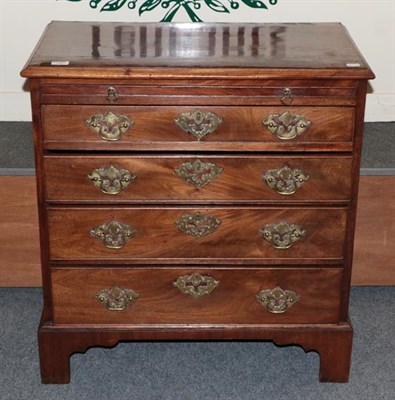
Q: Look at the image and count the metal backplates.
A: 12